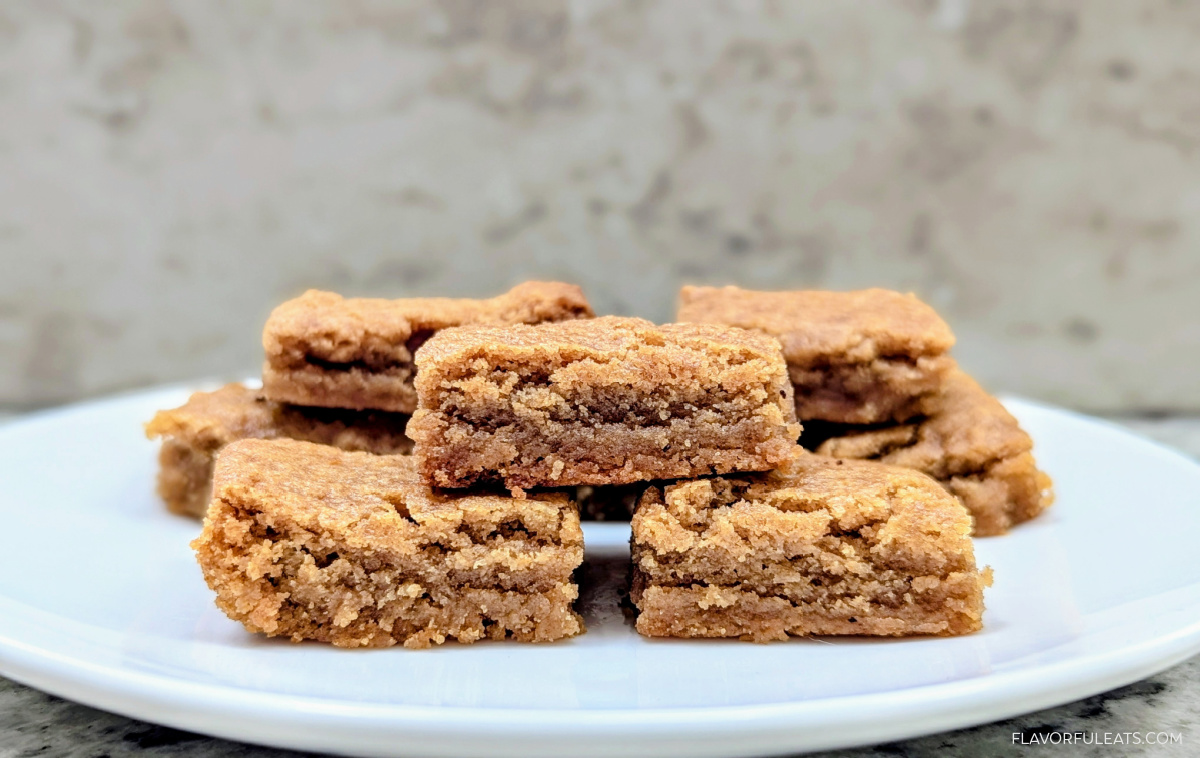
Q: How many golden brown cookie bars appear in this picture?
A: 7